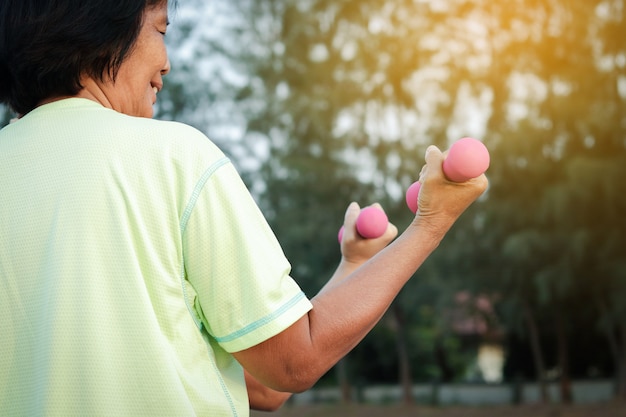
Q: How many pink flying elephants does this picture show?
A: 0